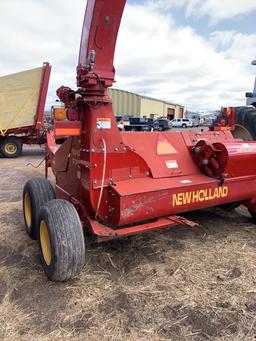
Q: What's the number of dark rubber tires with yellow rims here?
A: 3